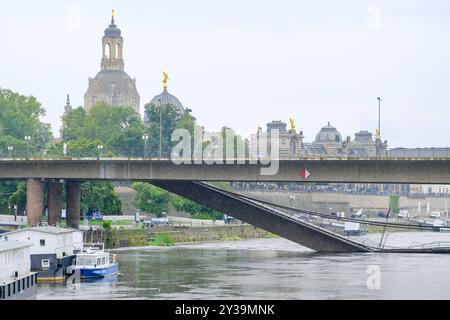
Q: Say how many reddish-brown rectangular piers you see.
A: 3